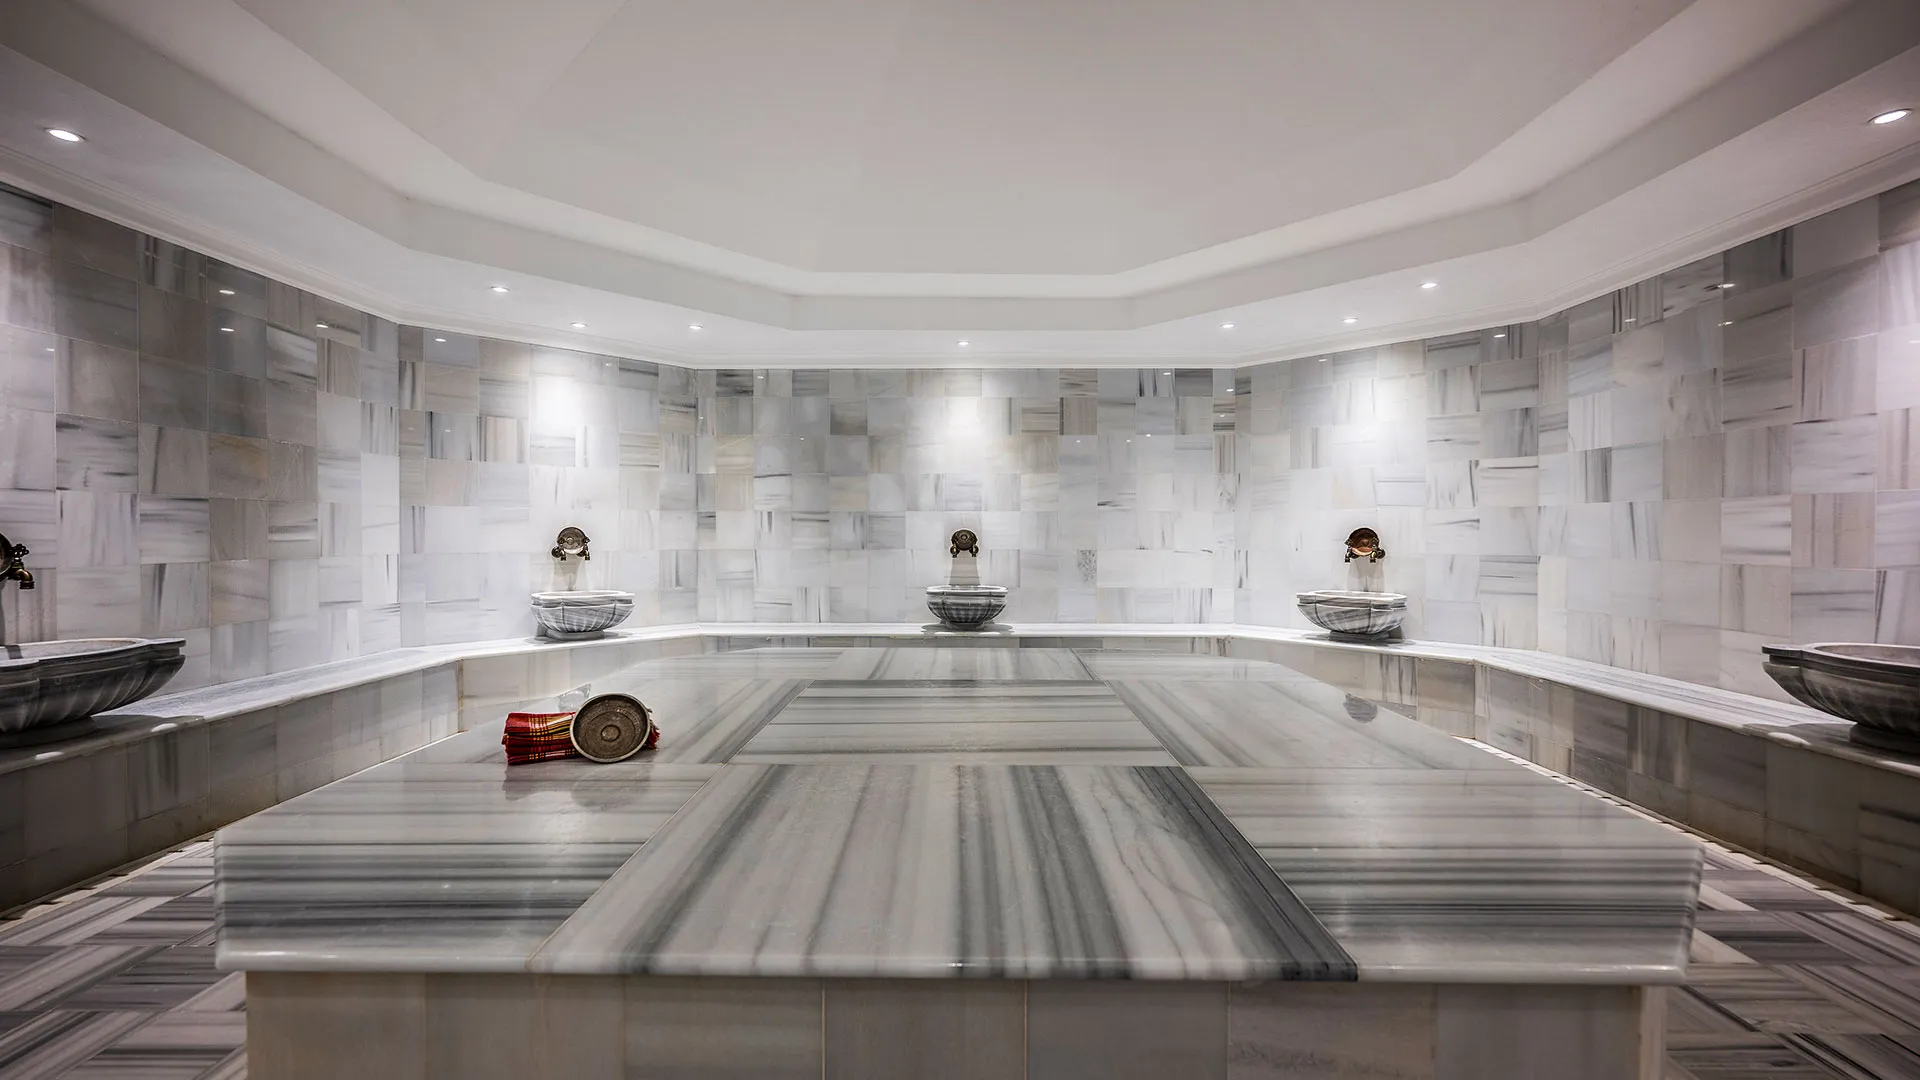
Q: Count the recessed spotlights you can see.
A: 9